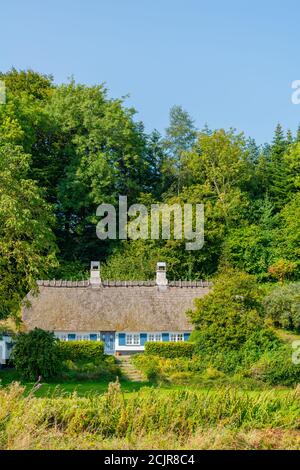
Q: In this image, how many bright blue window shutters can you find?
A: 6